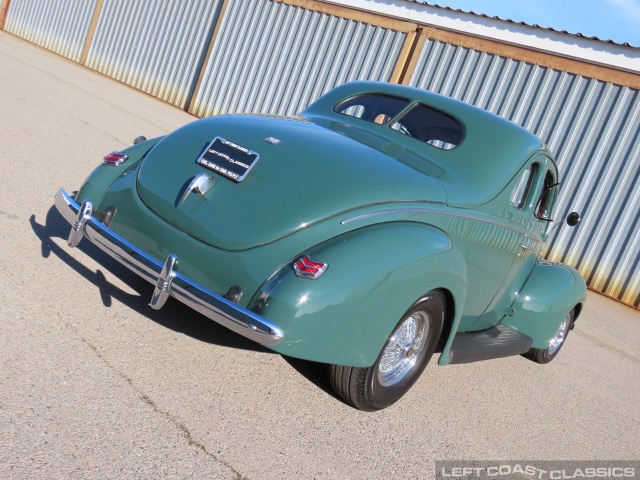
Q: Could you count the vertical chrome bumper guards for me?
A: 2